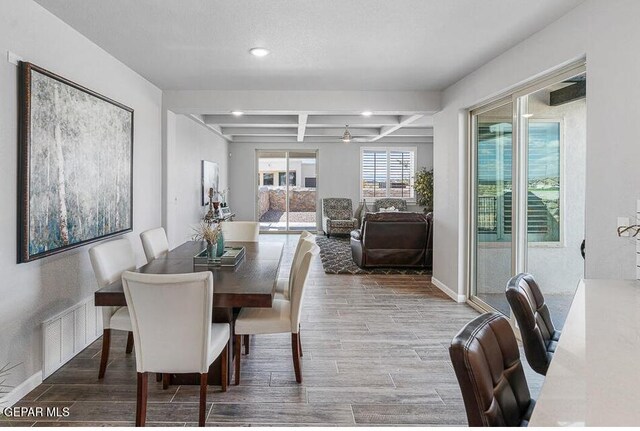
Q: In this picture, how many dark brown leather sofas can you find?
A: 1